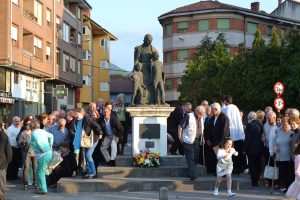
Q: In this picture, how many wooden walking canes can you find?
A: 2